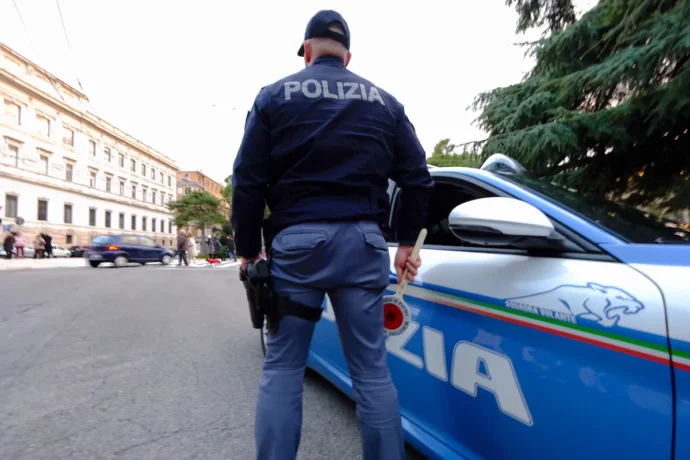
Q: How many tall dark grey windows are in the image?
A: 11